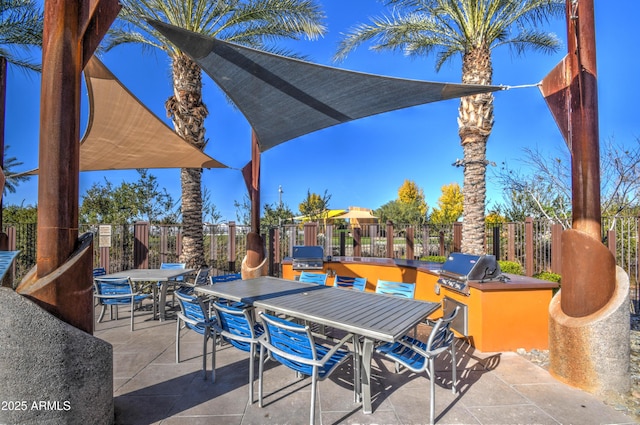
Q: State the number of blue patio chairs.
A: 12